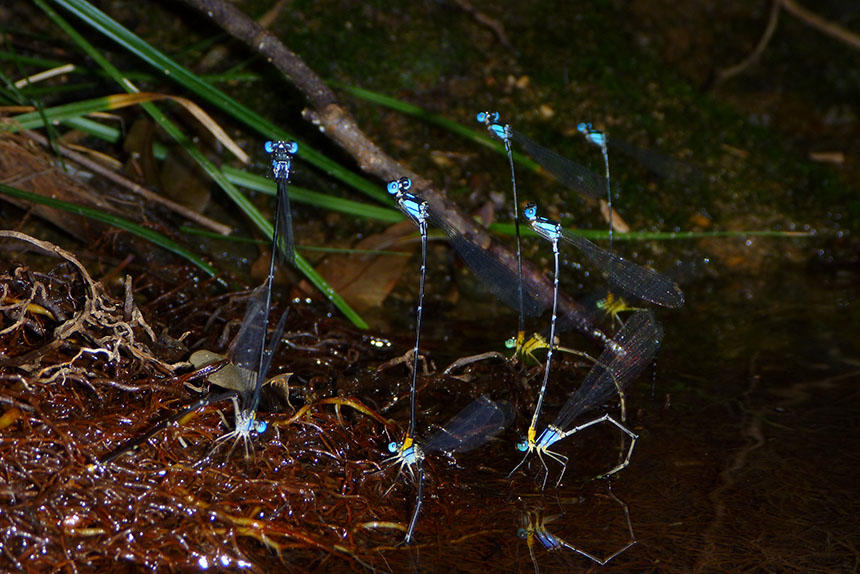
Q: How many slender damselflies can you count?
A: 10